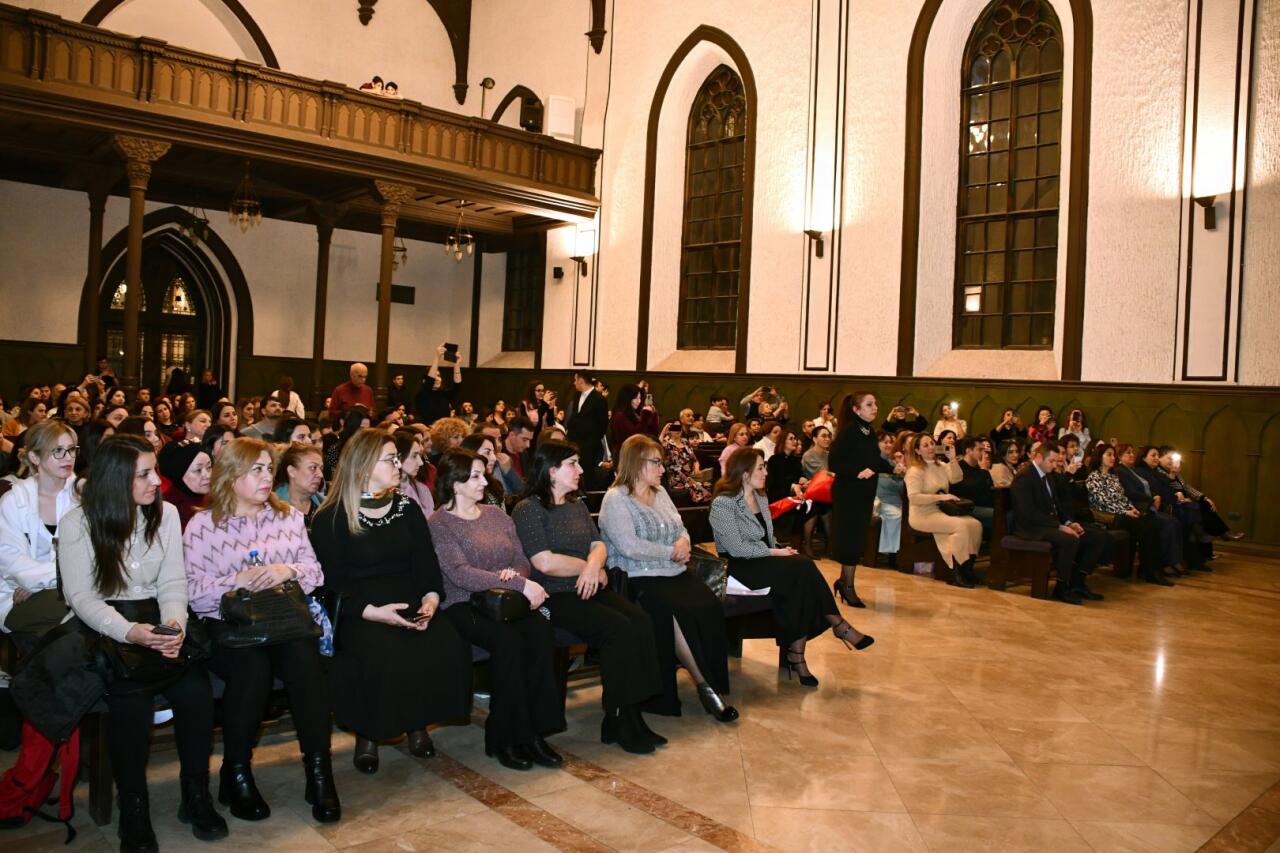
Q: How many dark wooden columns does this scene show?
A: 4